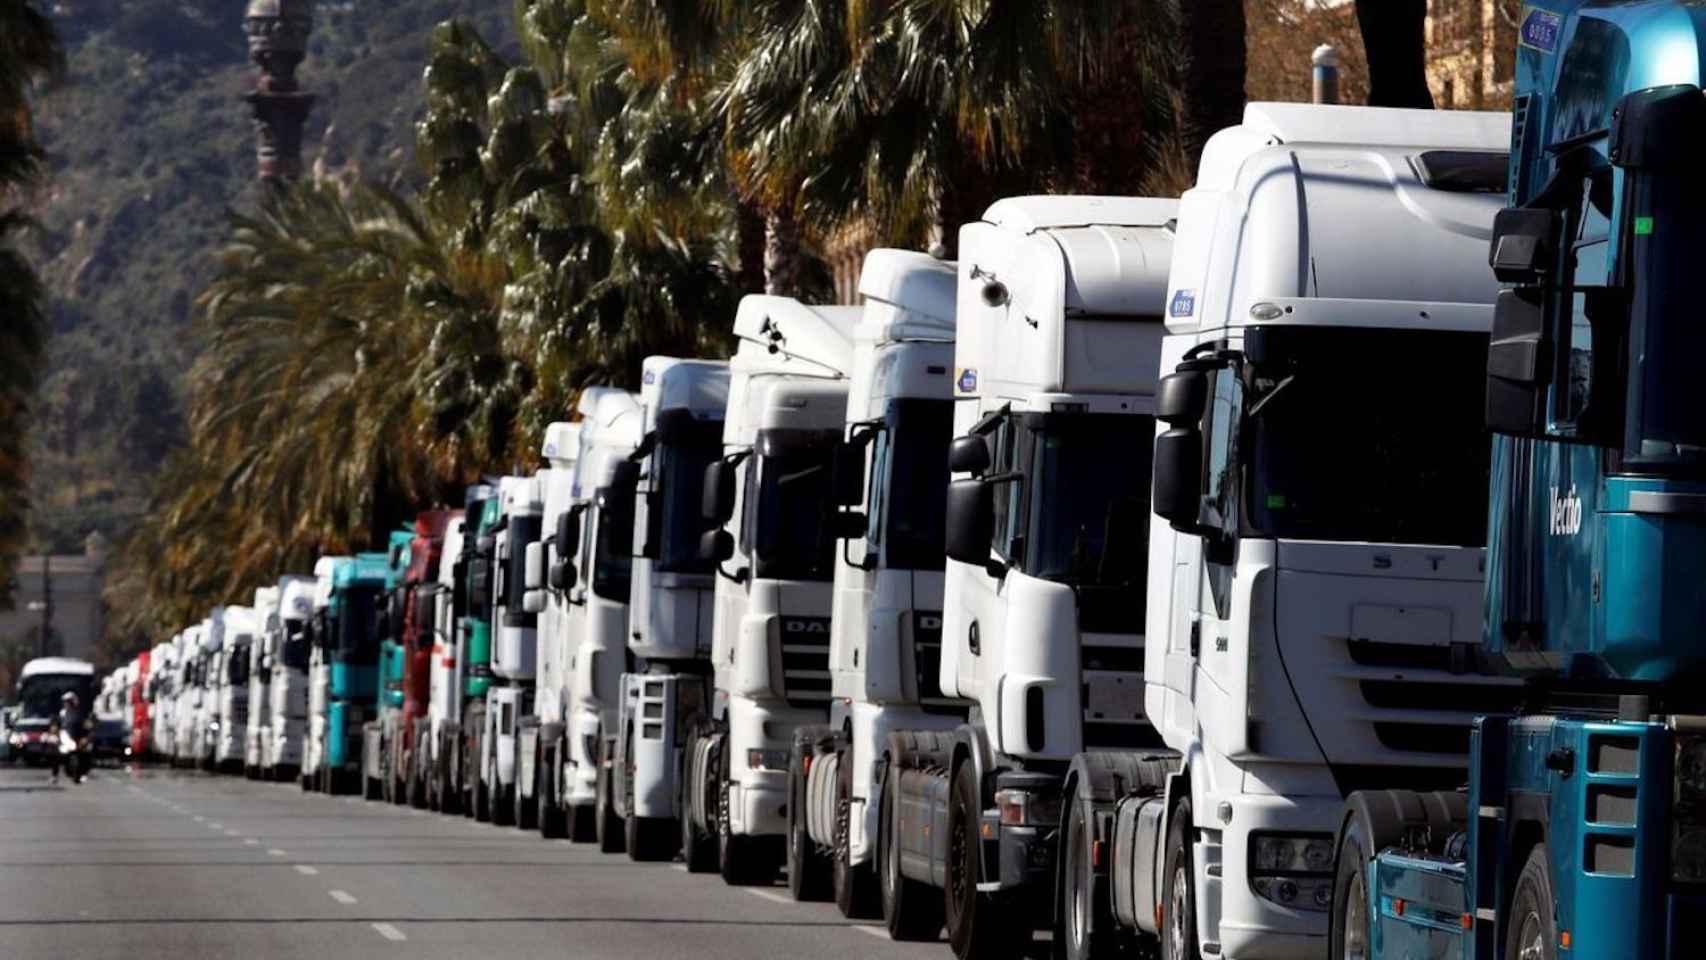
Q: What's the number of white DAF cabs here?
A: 2